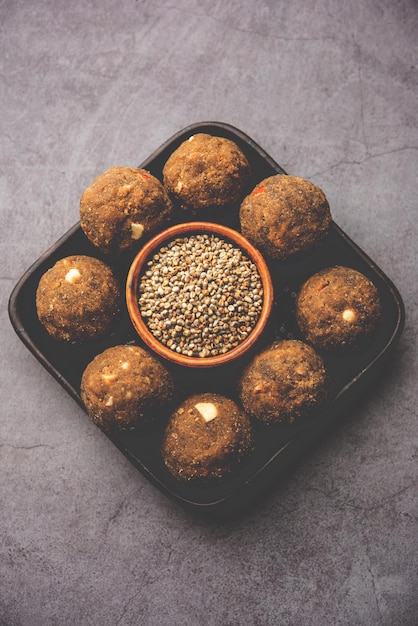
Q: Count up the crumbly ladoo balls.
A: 8